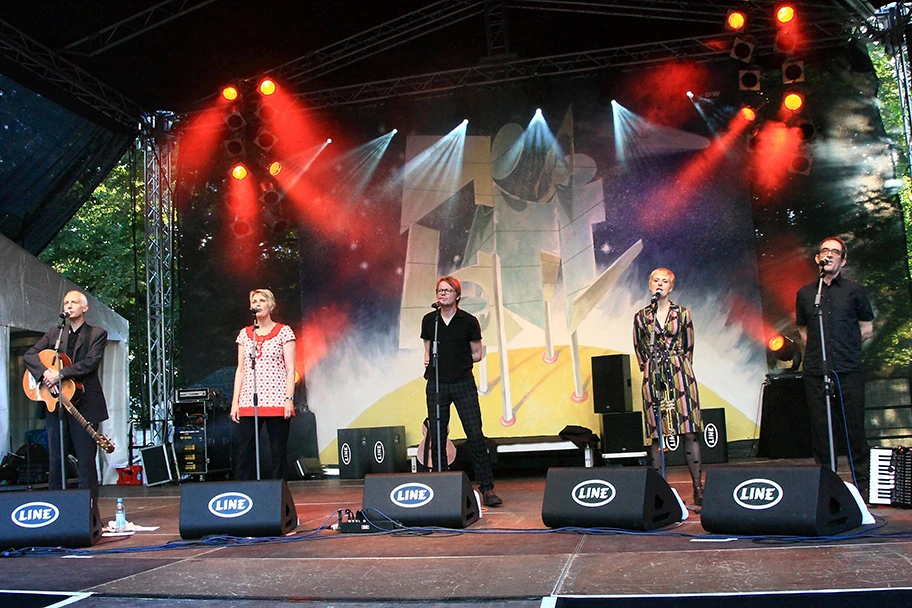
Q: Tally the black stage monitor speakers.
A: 5